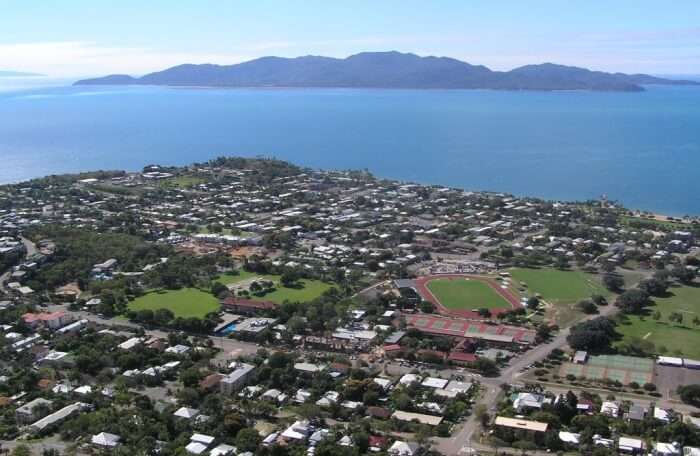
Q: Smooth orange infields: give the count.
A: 0